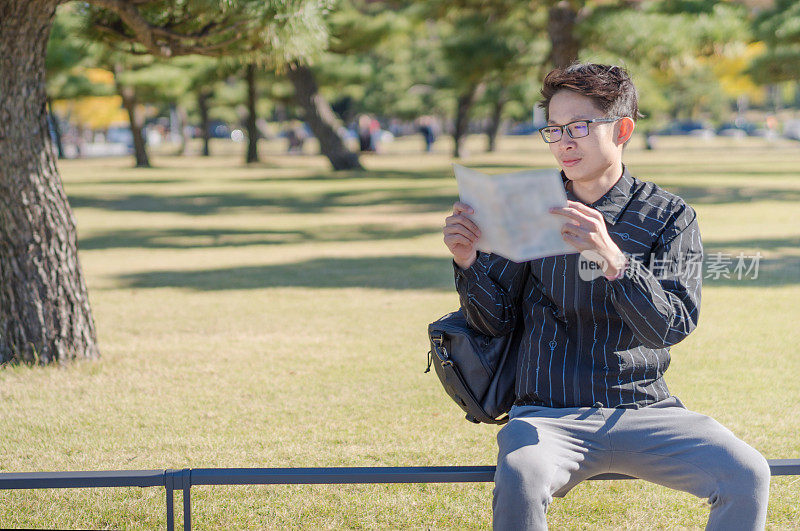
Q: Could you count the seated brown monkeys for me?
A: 0